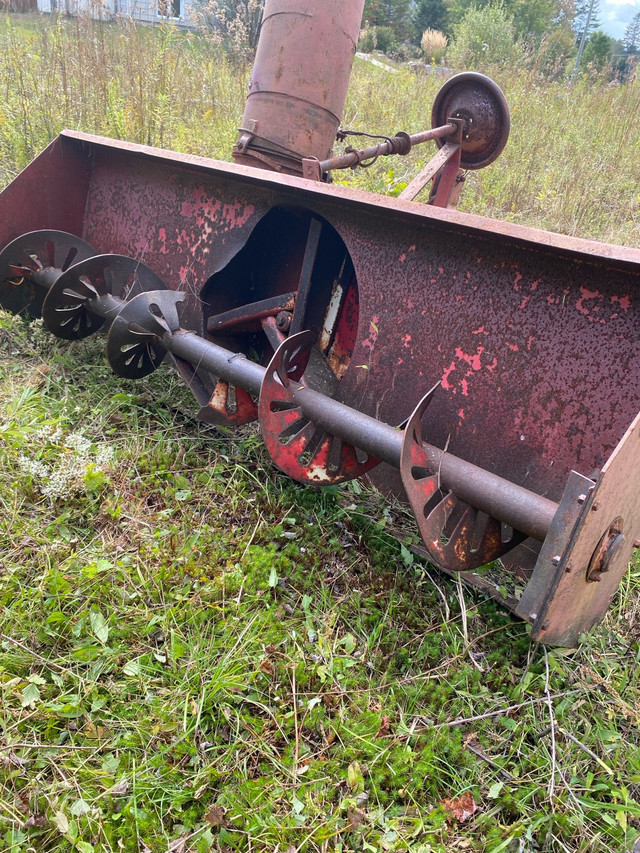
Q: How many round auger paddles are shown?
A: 5